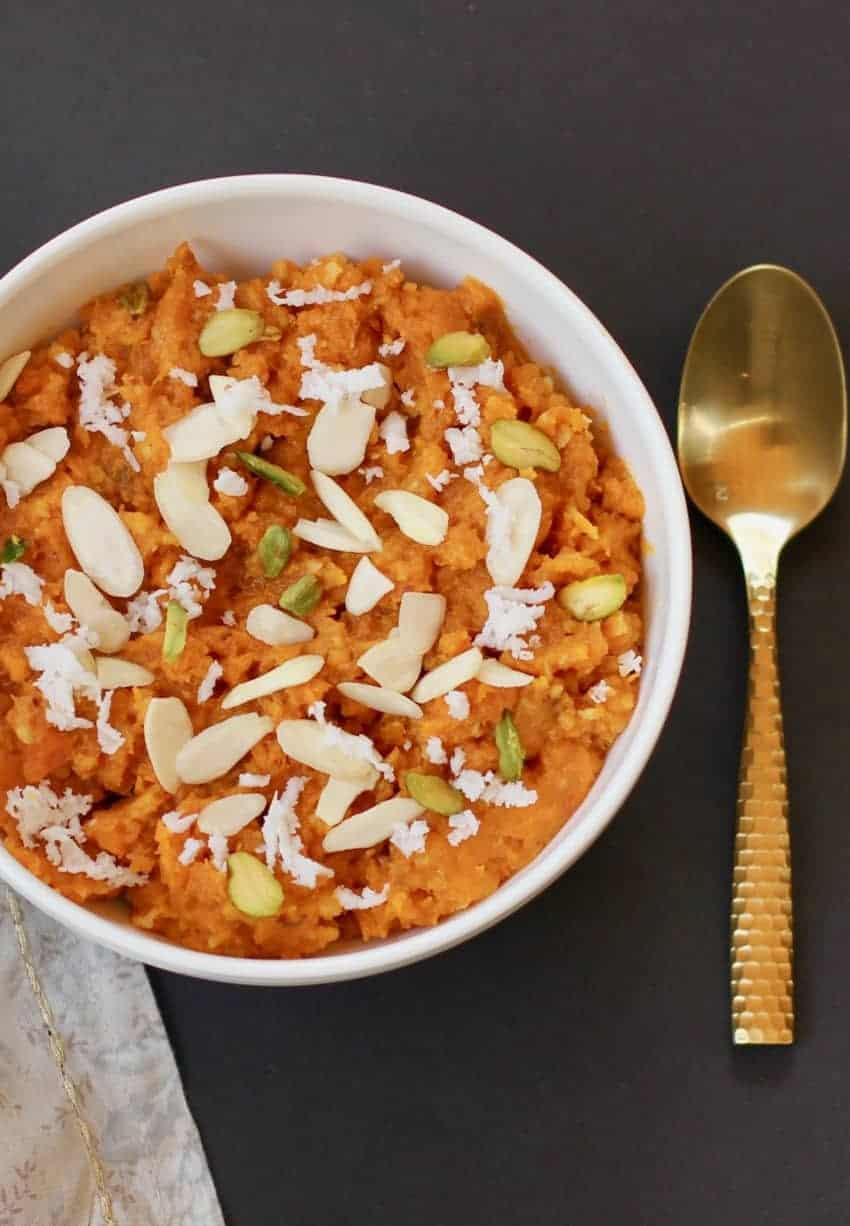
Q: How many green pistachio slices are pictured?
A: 13